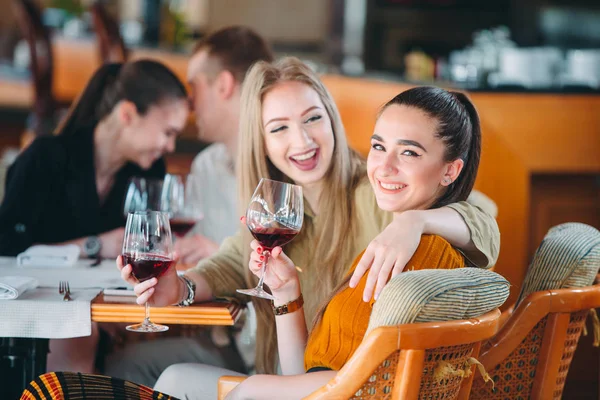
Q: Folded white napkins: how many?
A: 2